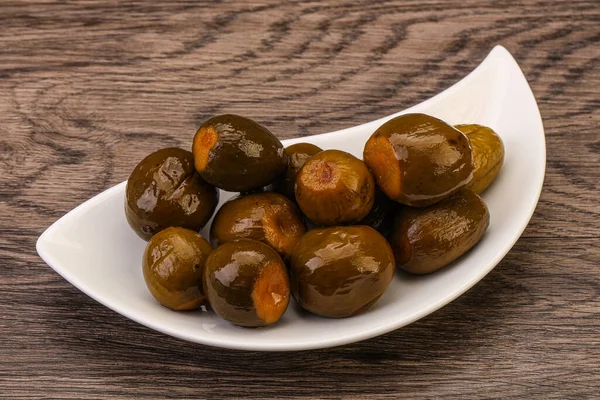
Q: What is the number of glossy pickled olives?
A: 12